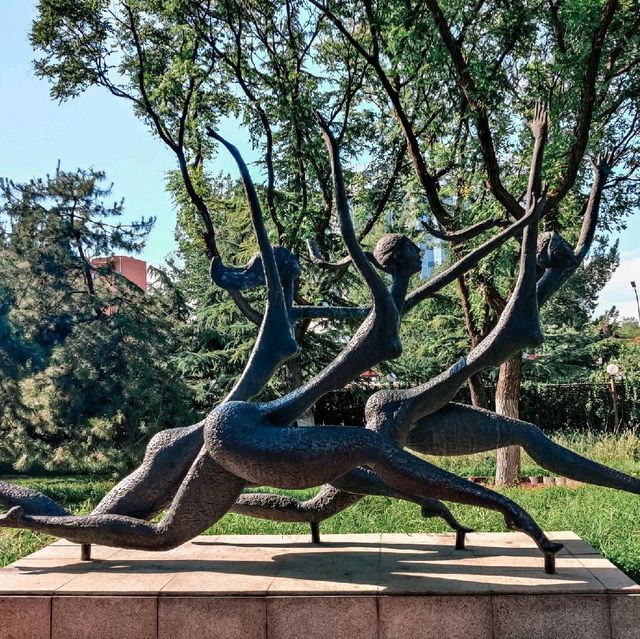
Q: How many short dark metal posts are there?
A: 4